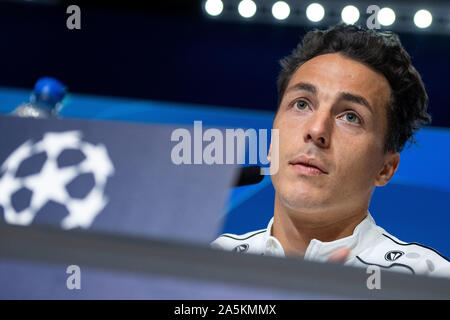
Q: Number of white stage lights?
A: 7